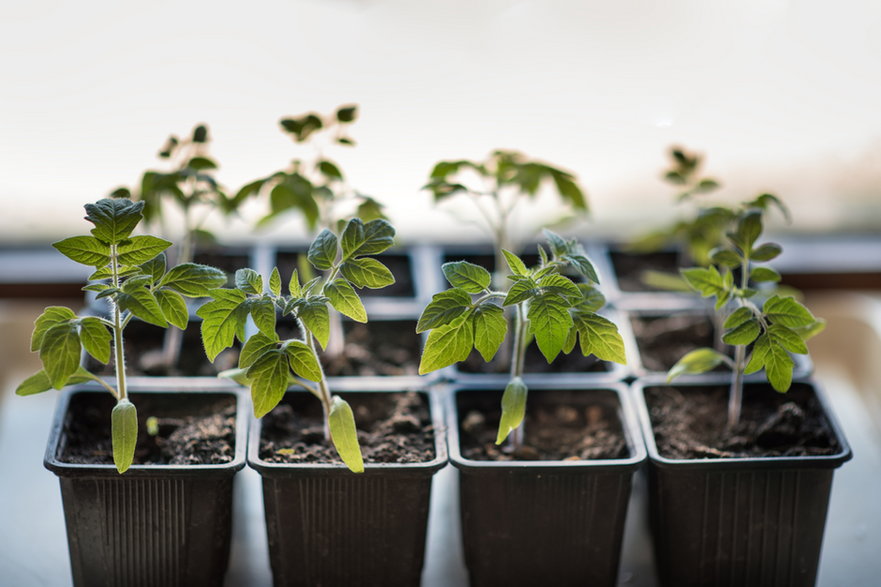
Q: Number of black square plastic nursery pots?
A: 12